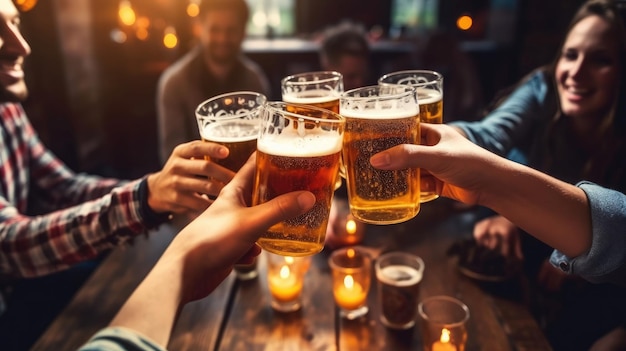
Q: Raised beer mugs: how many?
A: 5